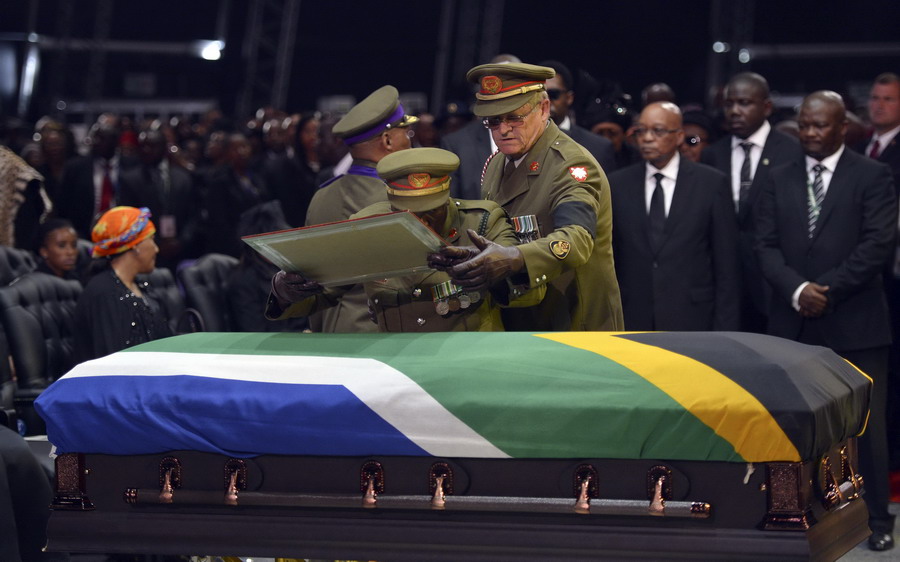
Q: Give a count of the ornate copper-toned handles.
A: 8